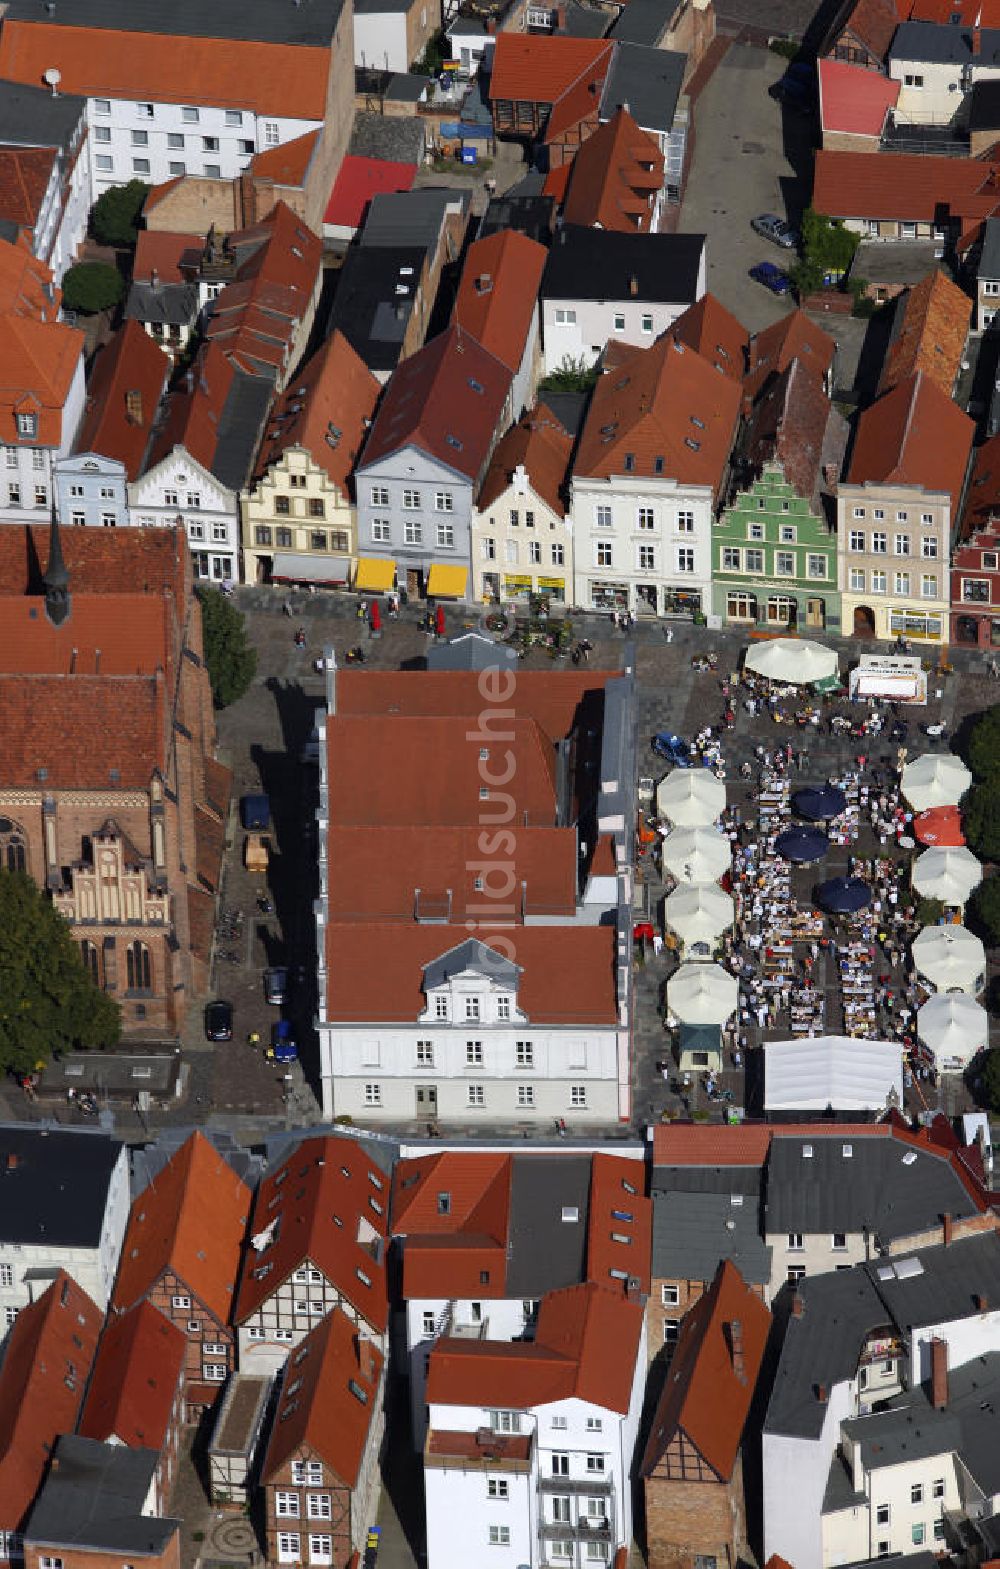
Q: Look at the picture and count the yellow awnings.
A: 2